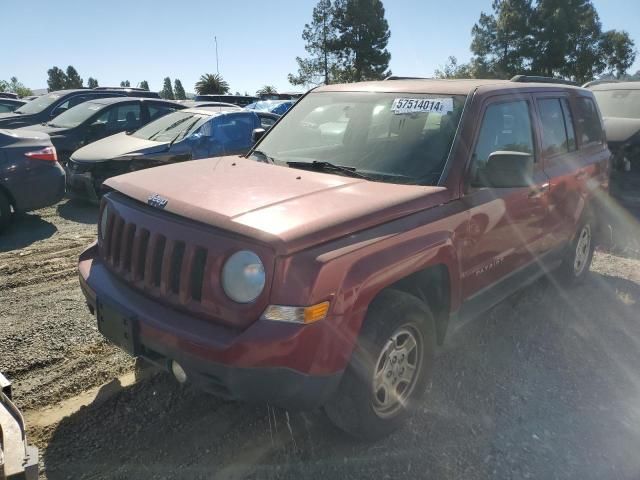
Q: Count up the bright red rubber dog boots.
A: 0